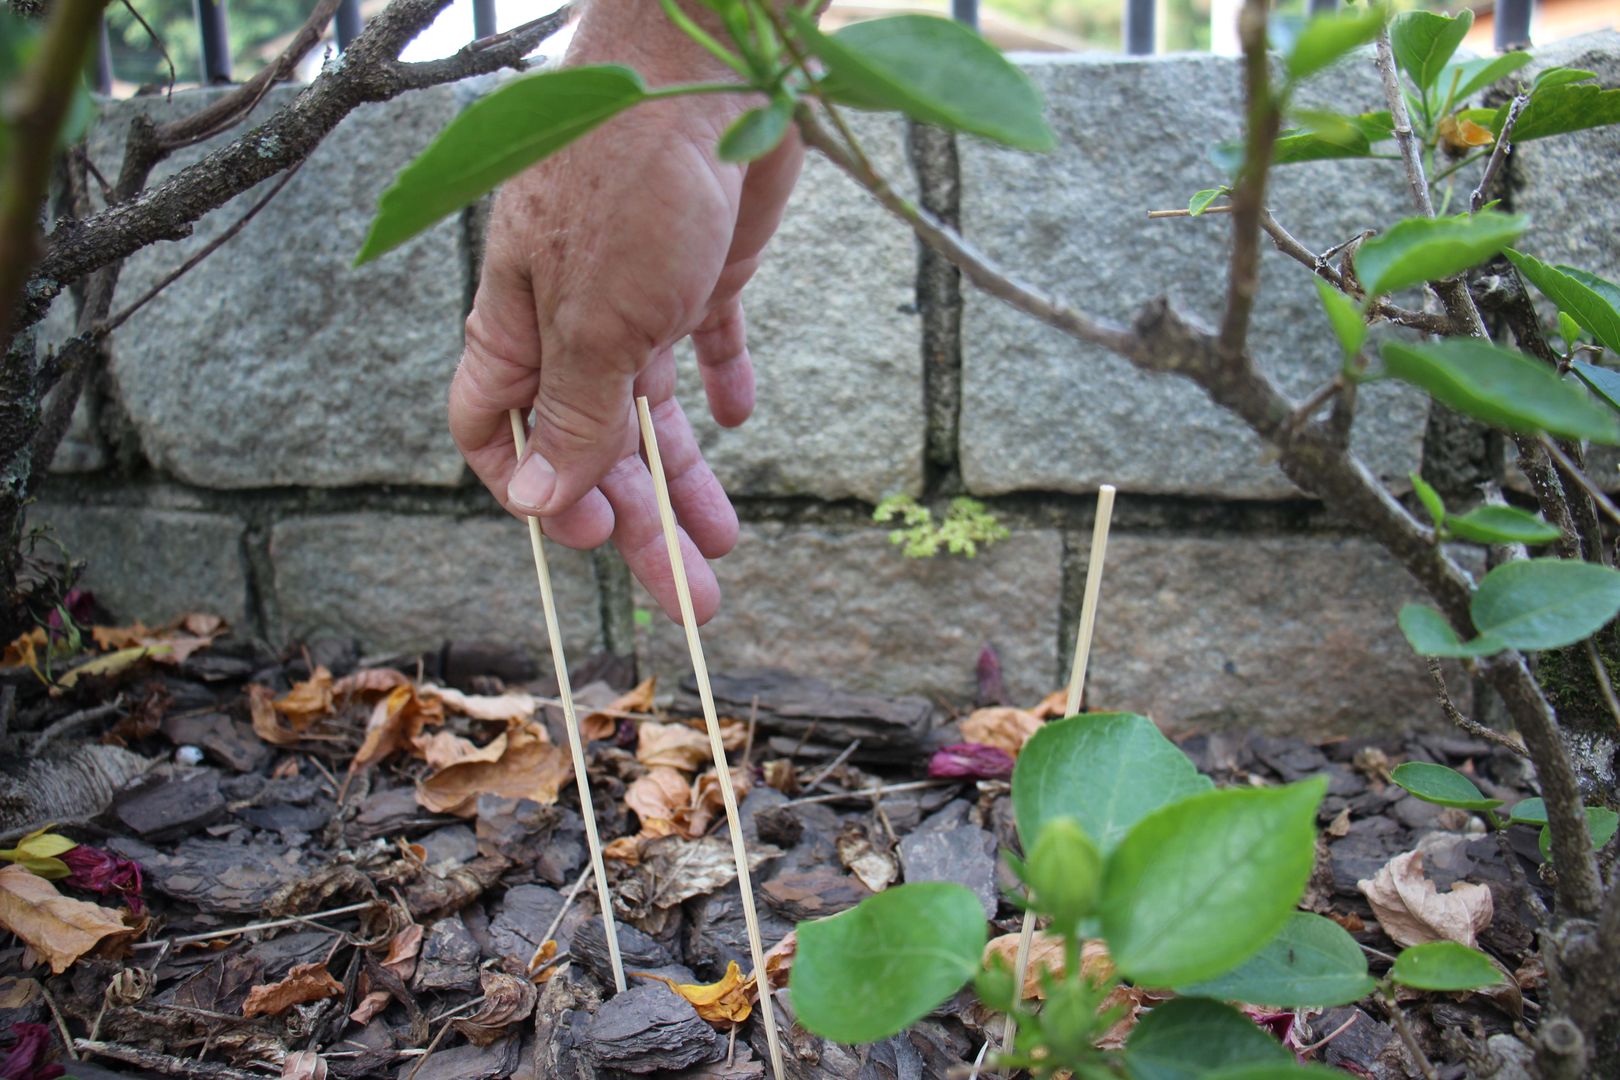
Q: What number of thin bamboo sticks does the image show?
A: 3